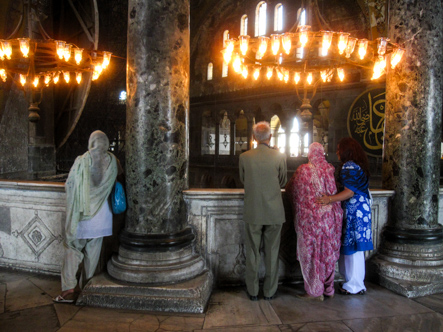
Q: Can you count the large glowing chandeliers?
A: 2